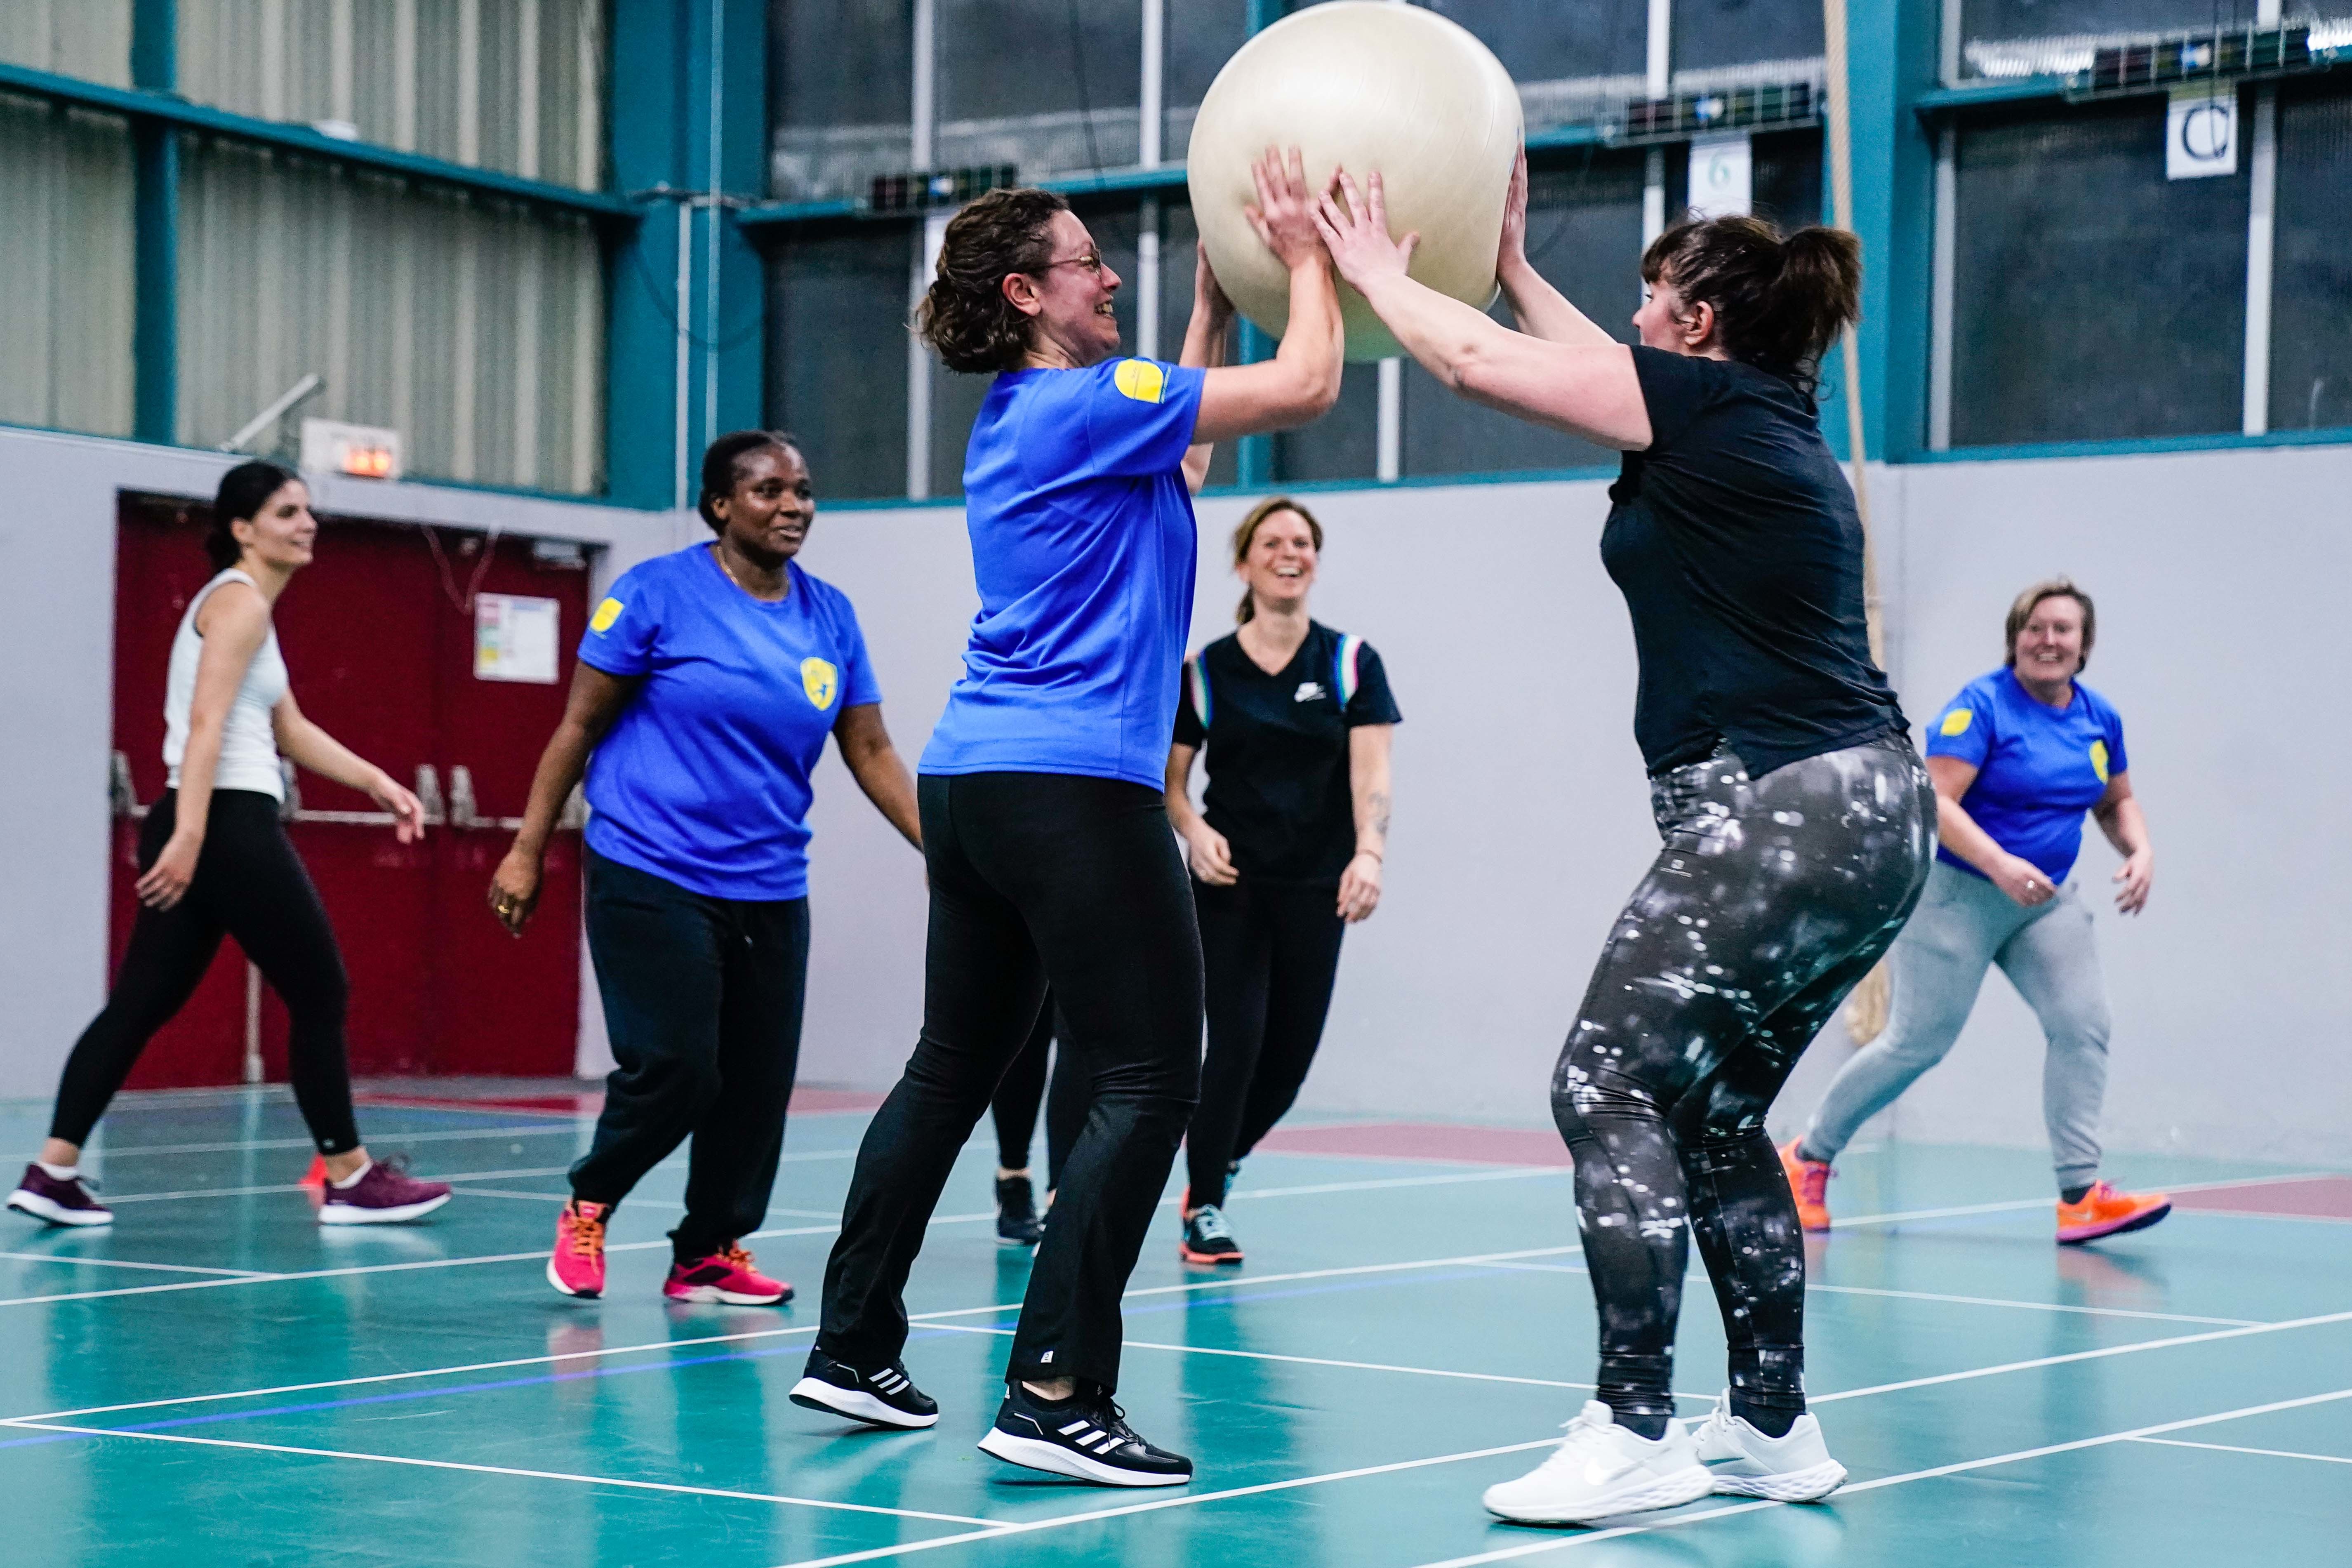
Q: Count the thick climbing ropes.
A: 1